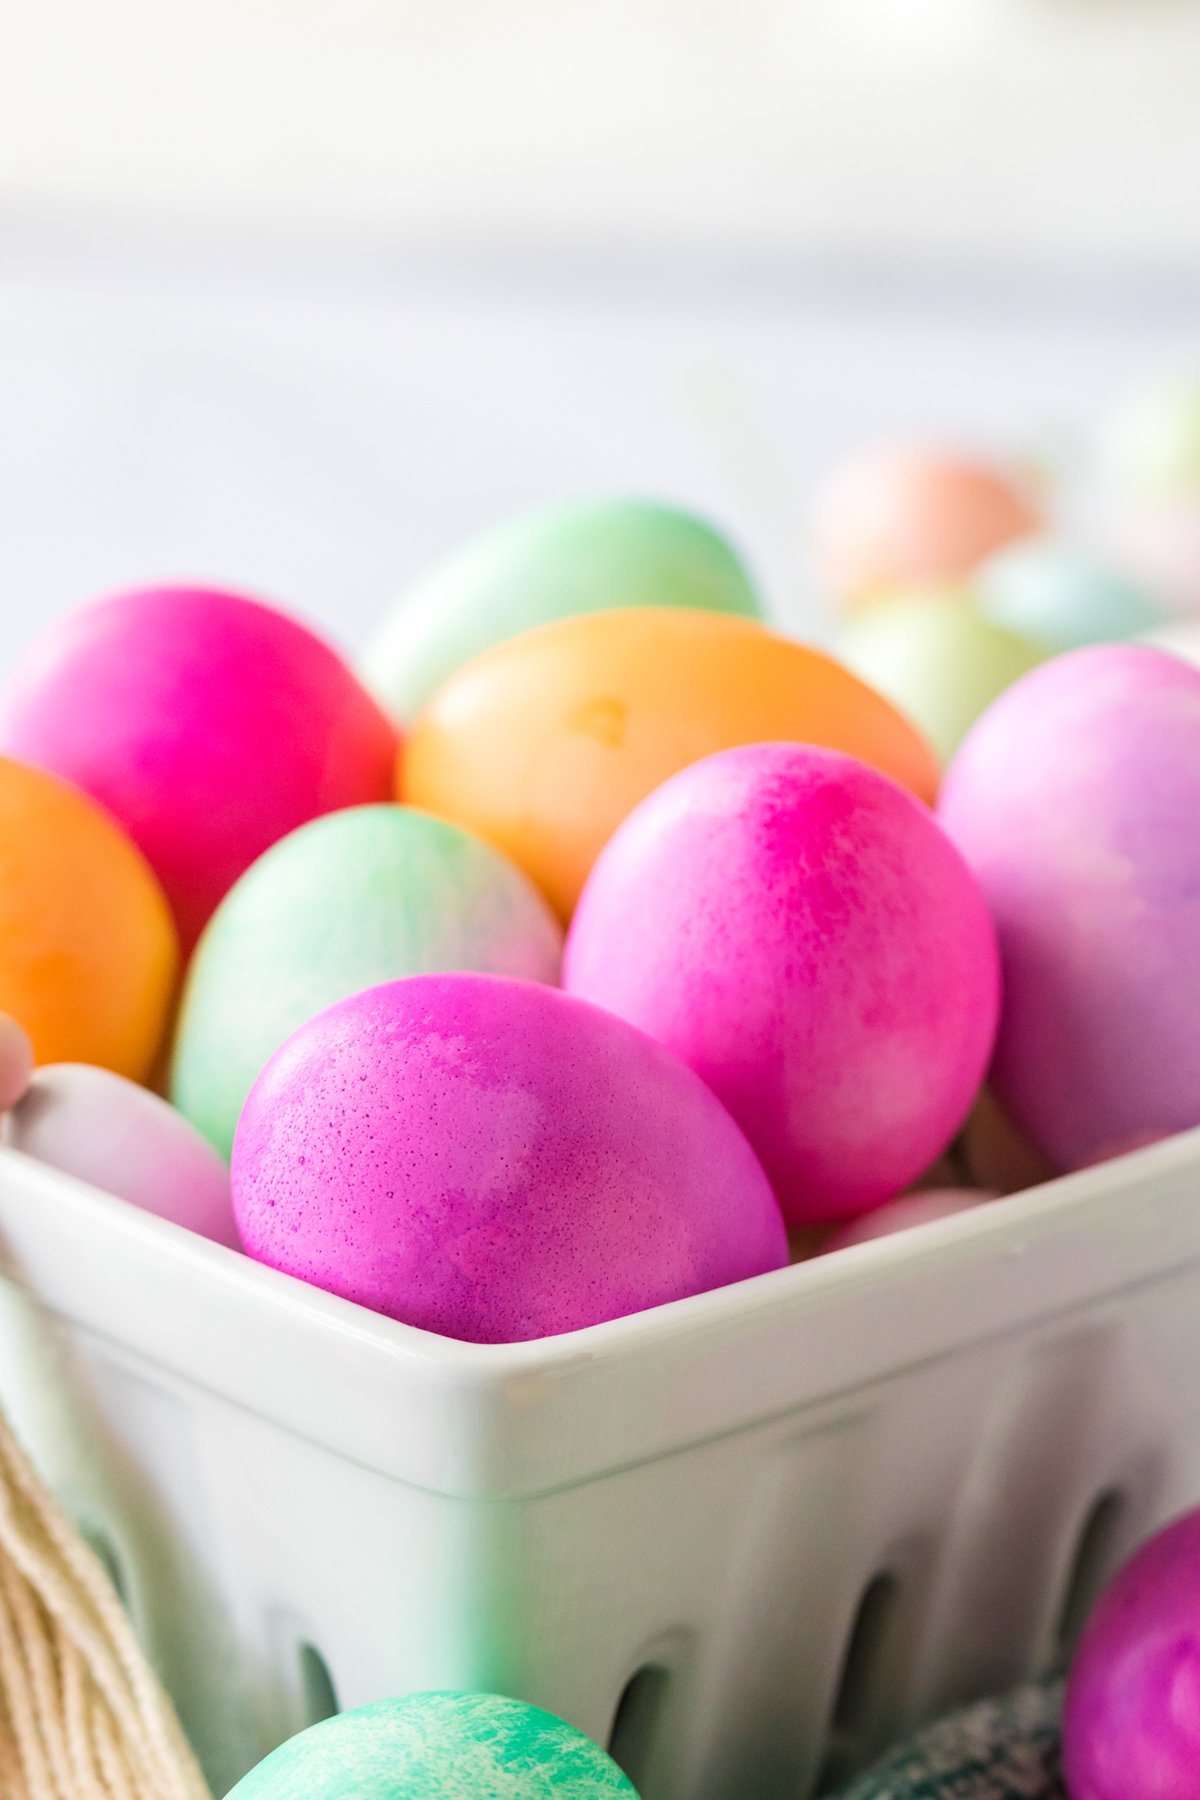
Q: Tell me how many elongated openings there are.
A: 5